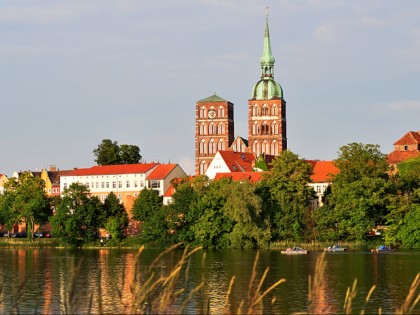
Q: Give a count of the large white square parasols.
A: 0